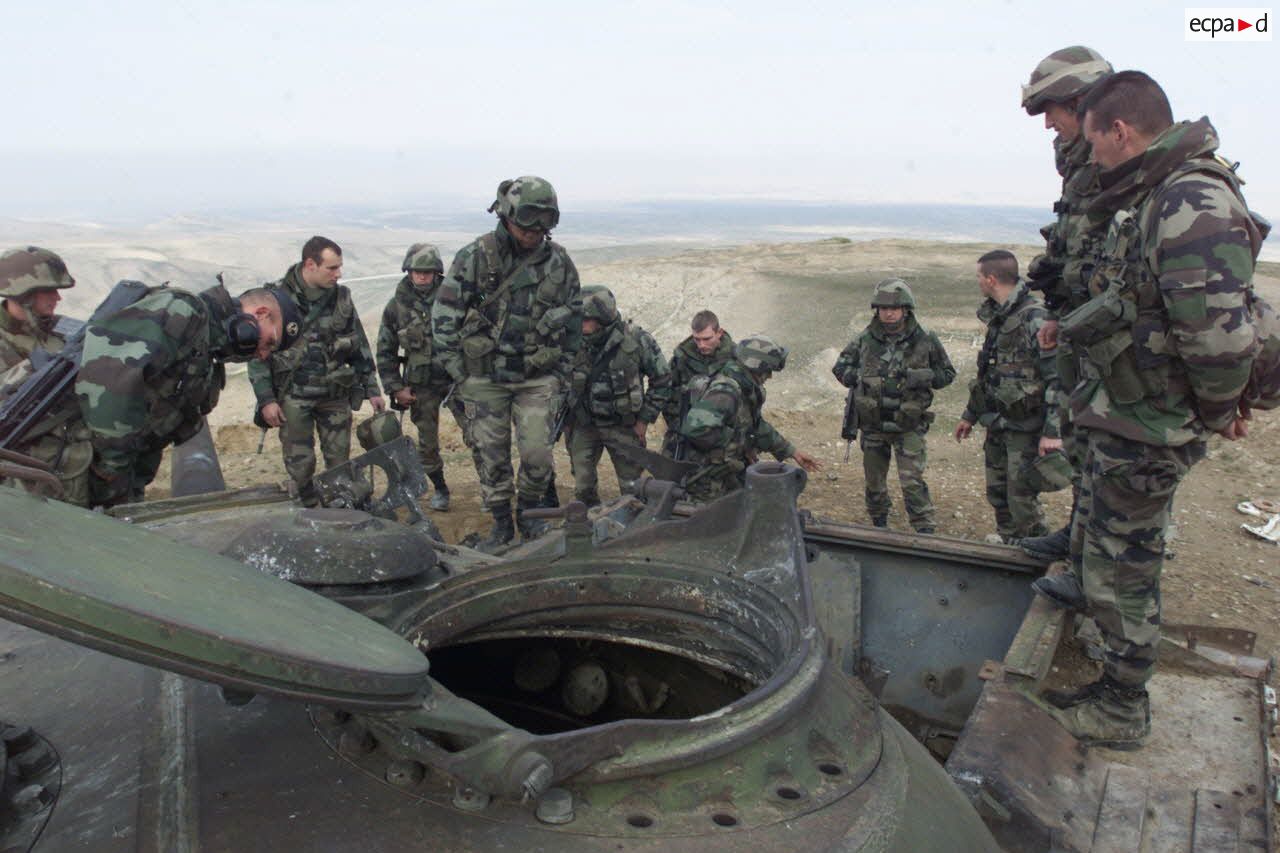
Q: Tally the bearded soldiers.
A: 0